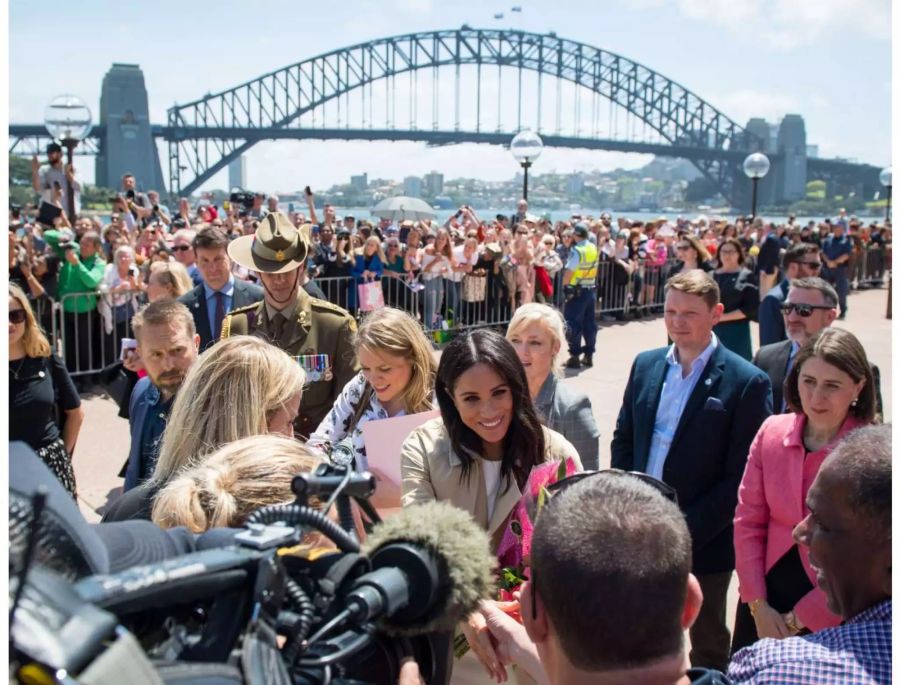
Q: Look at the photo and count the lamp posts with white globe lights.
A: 4